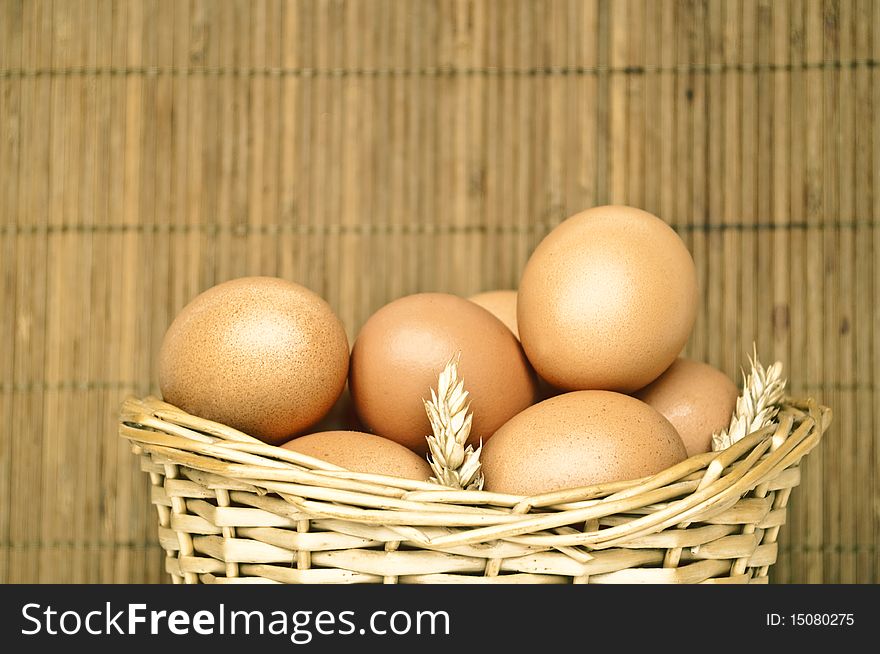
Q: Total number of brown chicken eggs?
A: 7